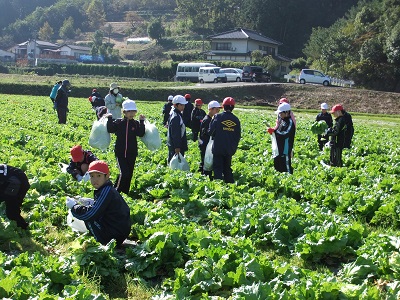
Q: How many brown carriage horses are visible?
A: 0